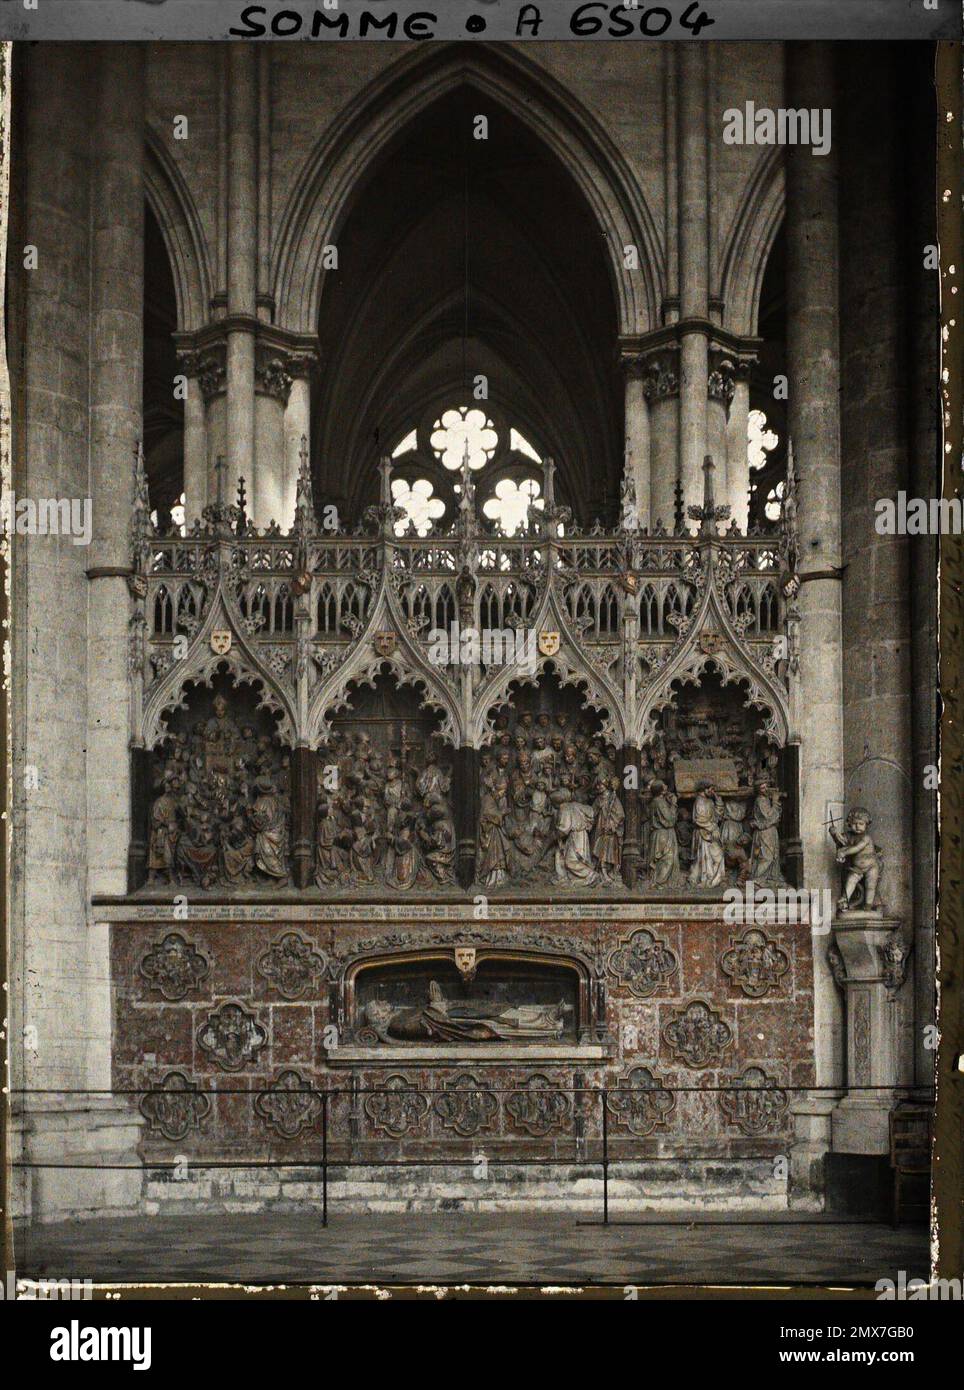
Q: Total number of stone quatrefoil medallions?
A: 13